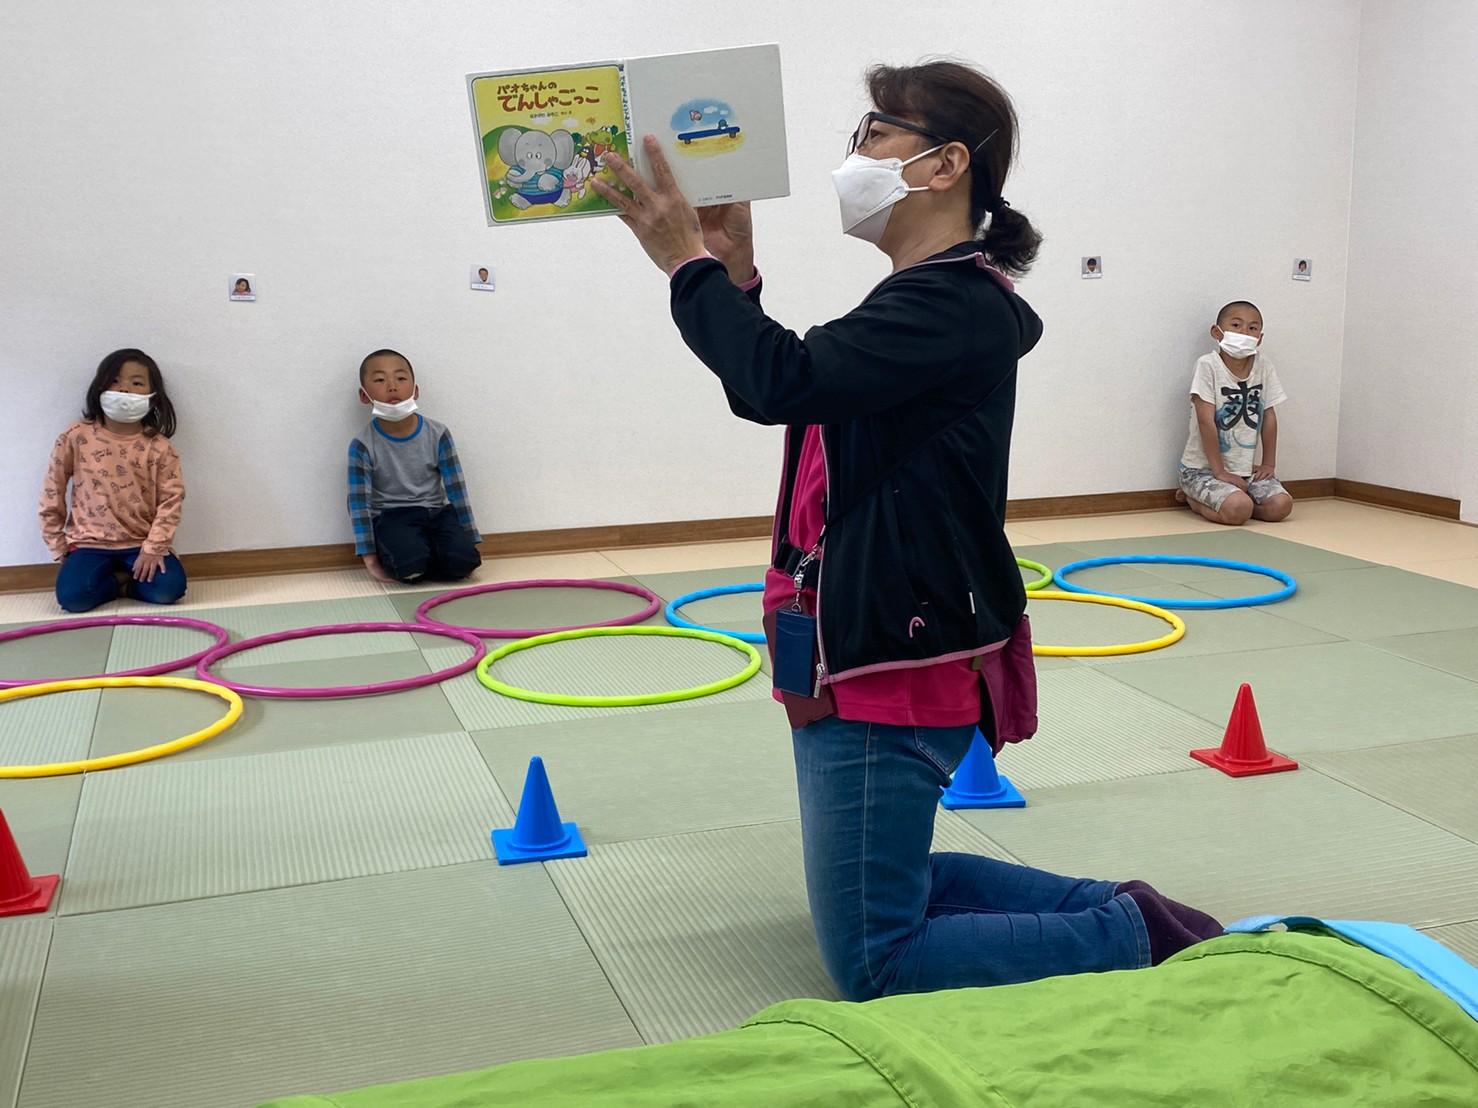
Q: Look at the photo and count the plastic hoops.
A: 9